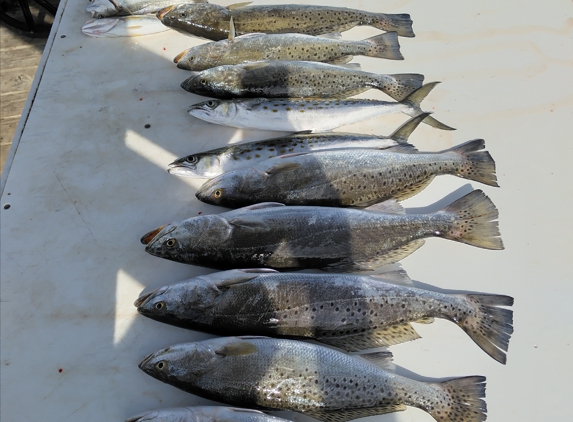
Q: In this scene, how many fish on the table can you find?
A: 12